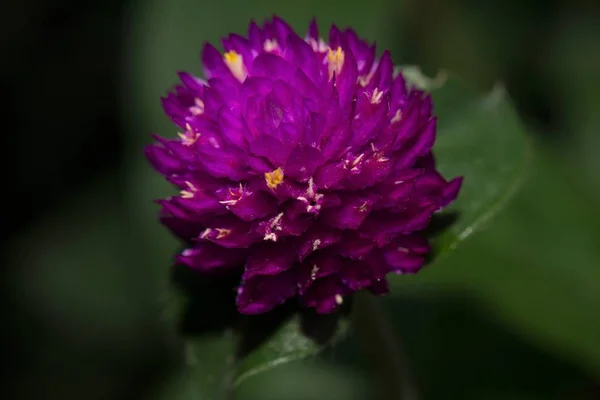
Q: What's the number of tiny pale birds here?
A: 0